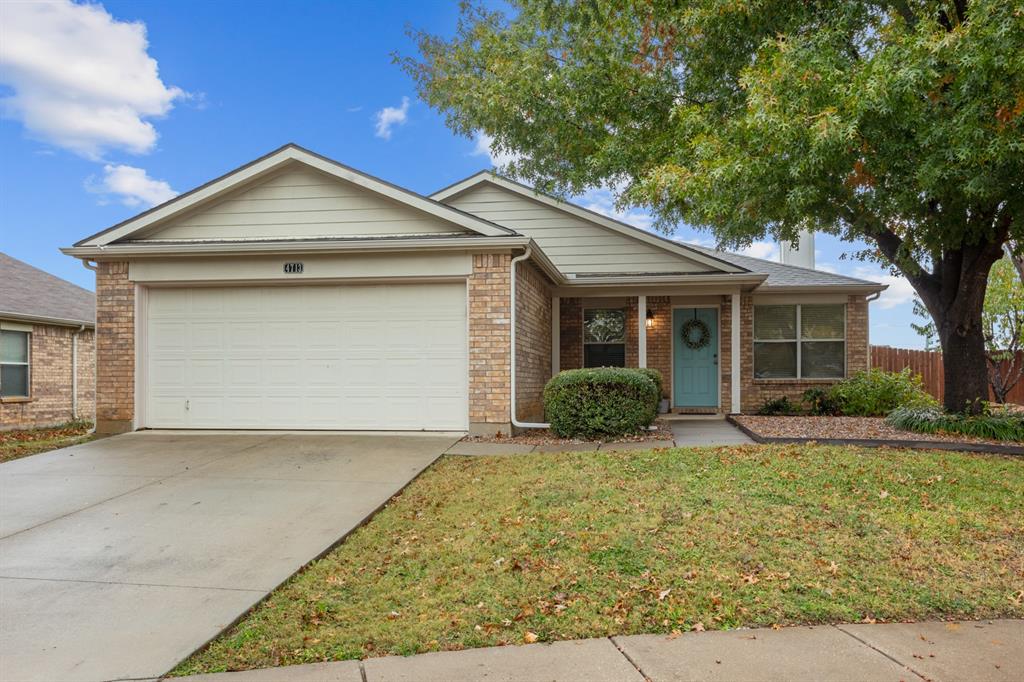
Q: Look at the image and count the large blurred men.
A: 0